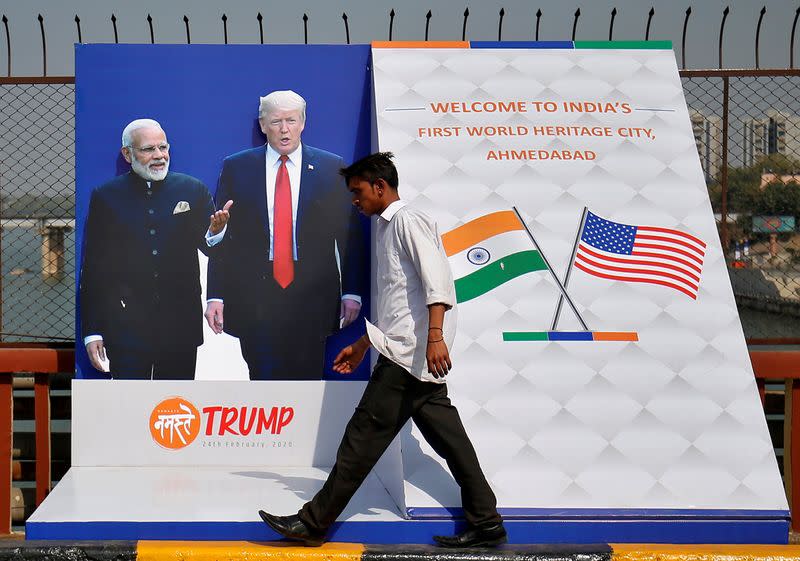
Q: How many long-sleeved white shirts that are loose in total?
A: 1